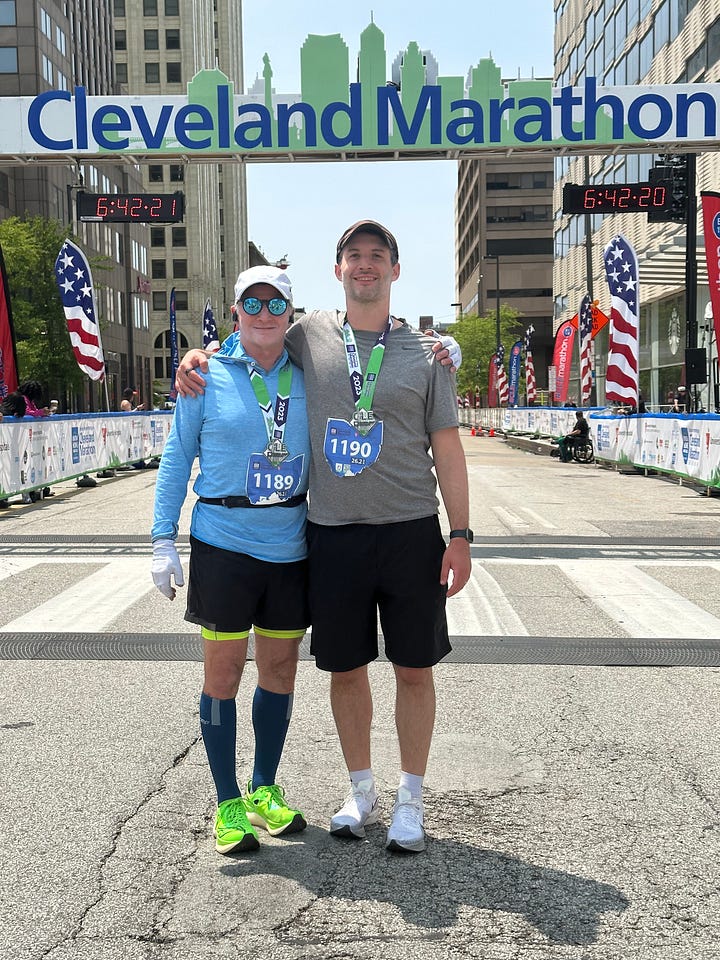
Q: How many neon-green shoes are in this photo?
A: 2